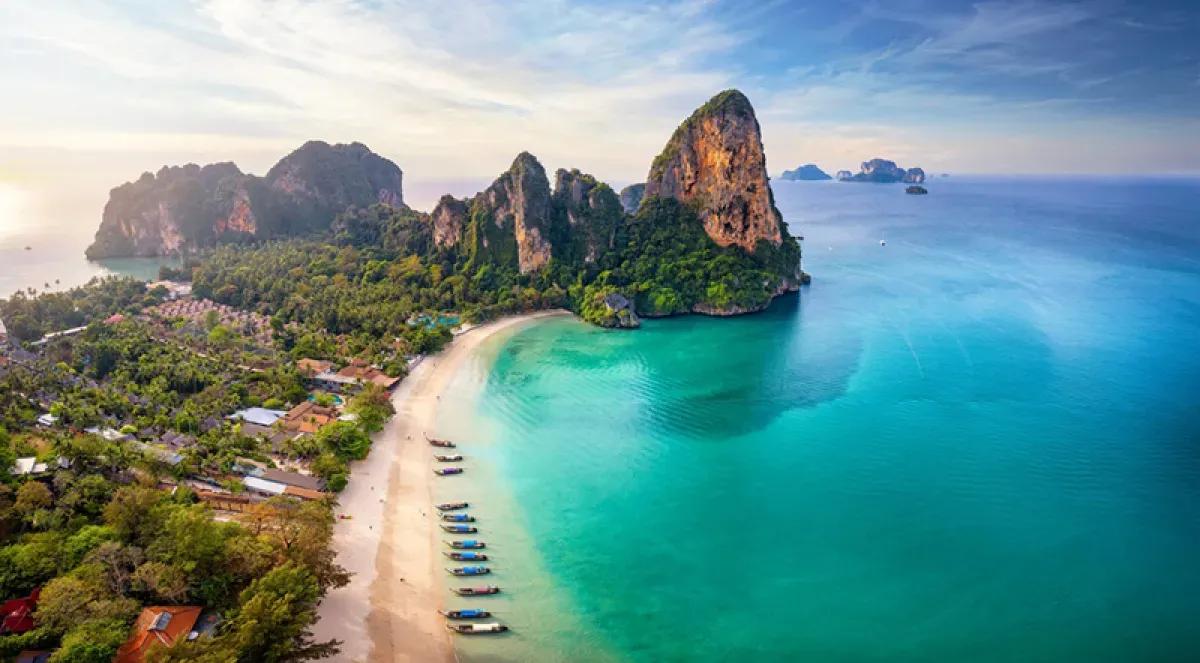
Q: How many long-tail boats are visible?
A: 12